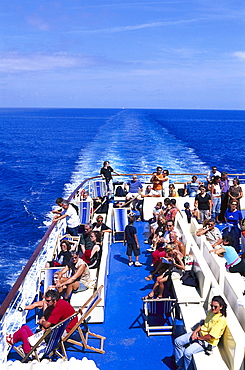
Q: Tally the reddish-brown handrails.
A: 1